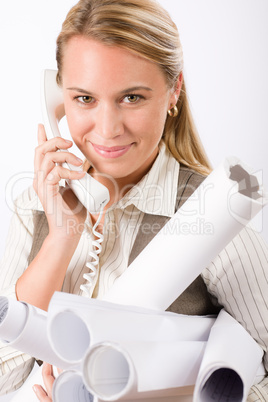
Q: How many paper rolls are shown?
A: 6